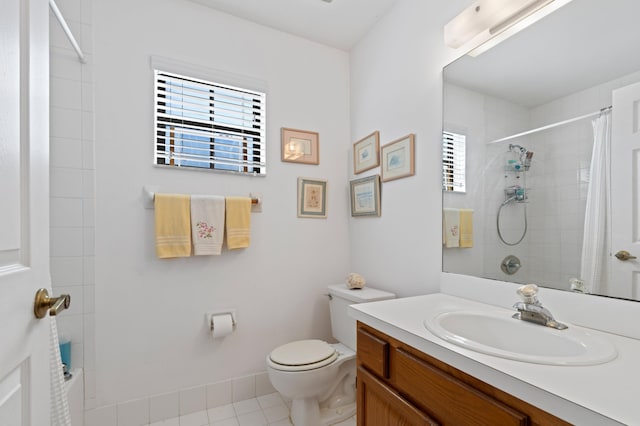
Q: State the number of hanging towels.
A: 3